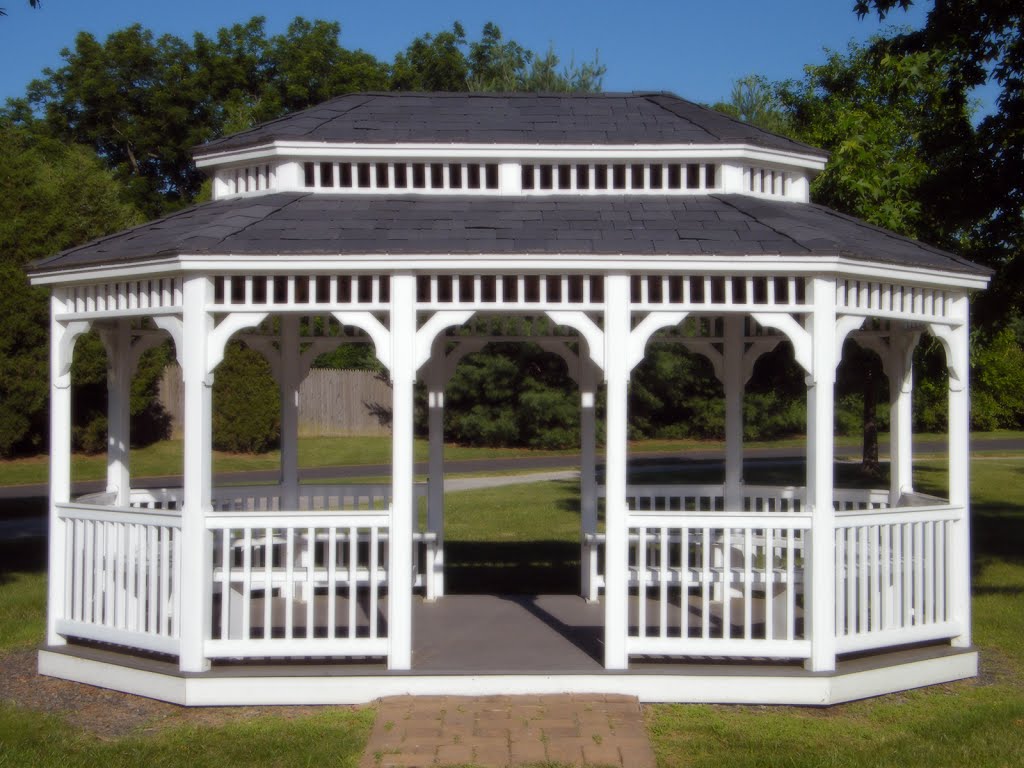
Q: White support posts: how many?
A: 12